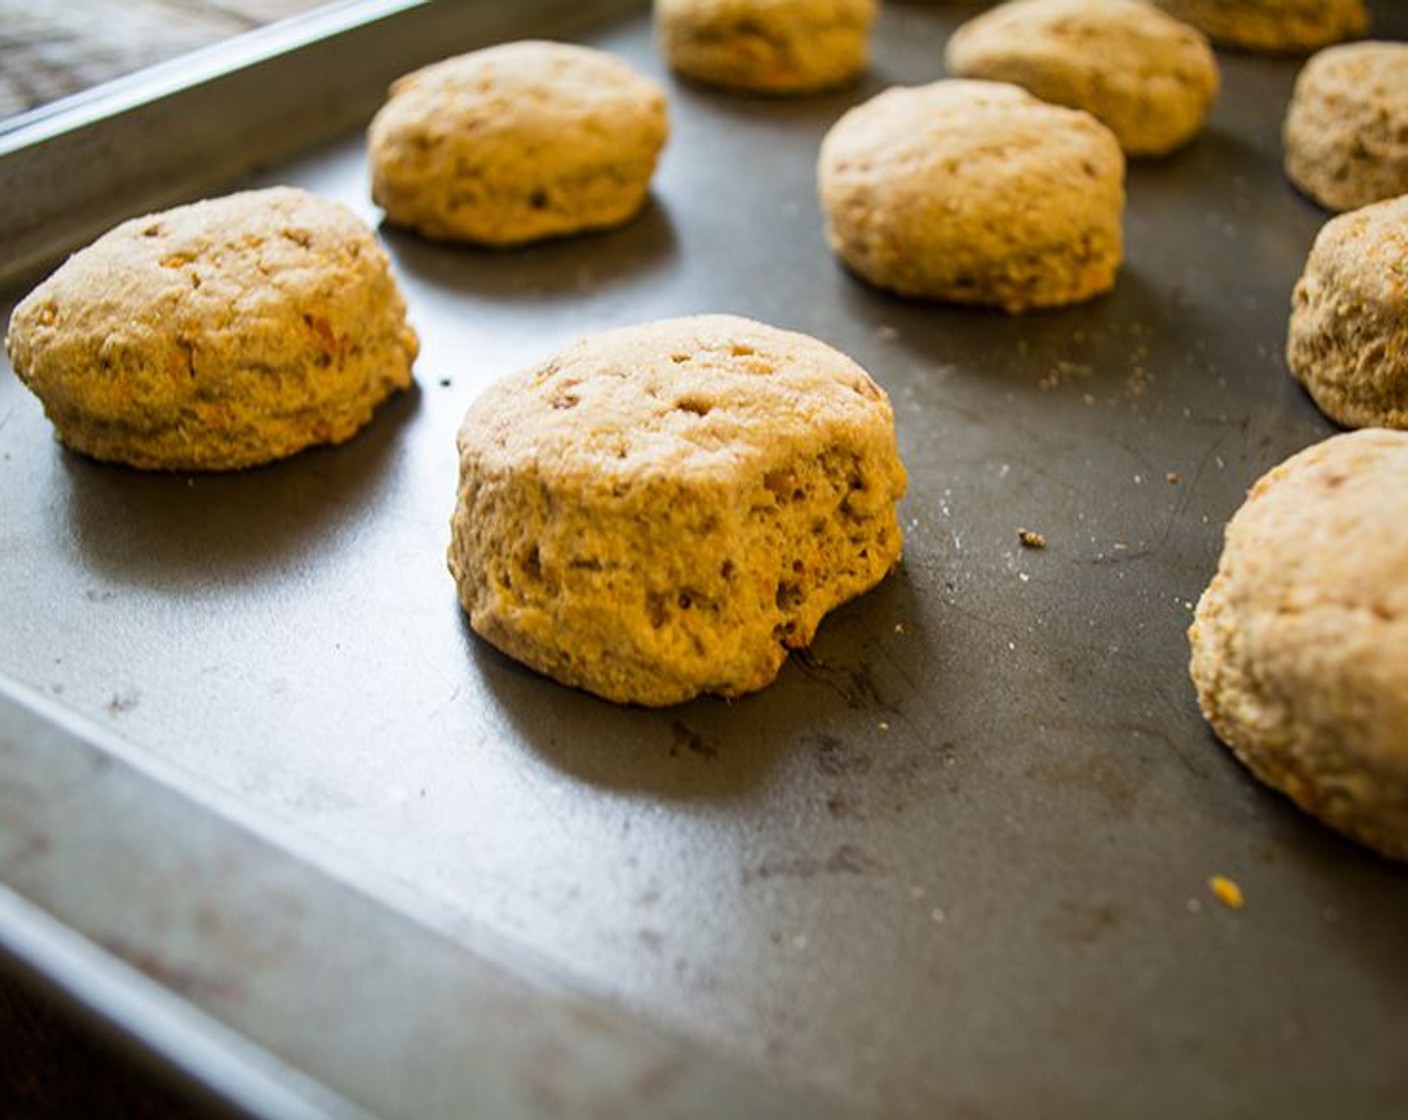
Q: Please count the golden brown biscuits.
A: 10